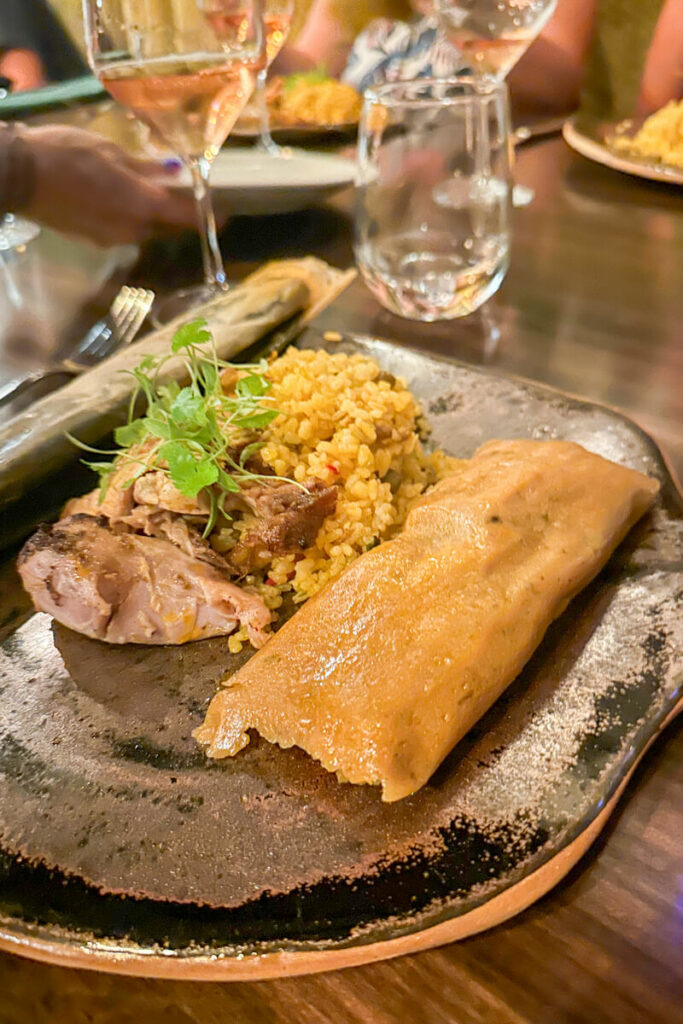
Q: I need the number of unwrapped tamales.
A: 1